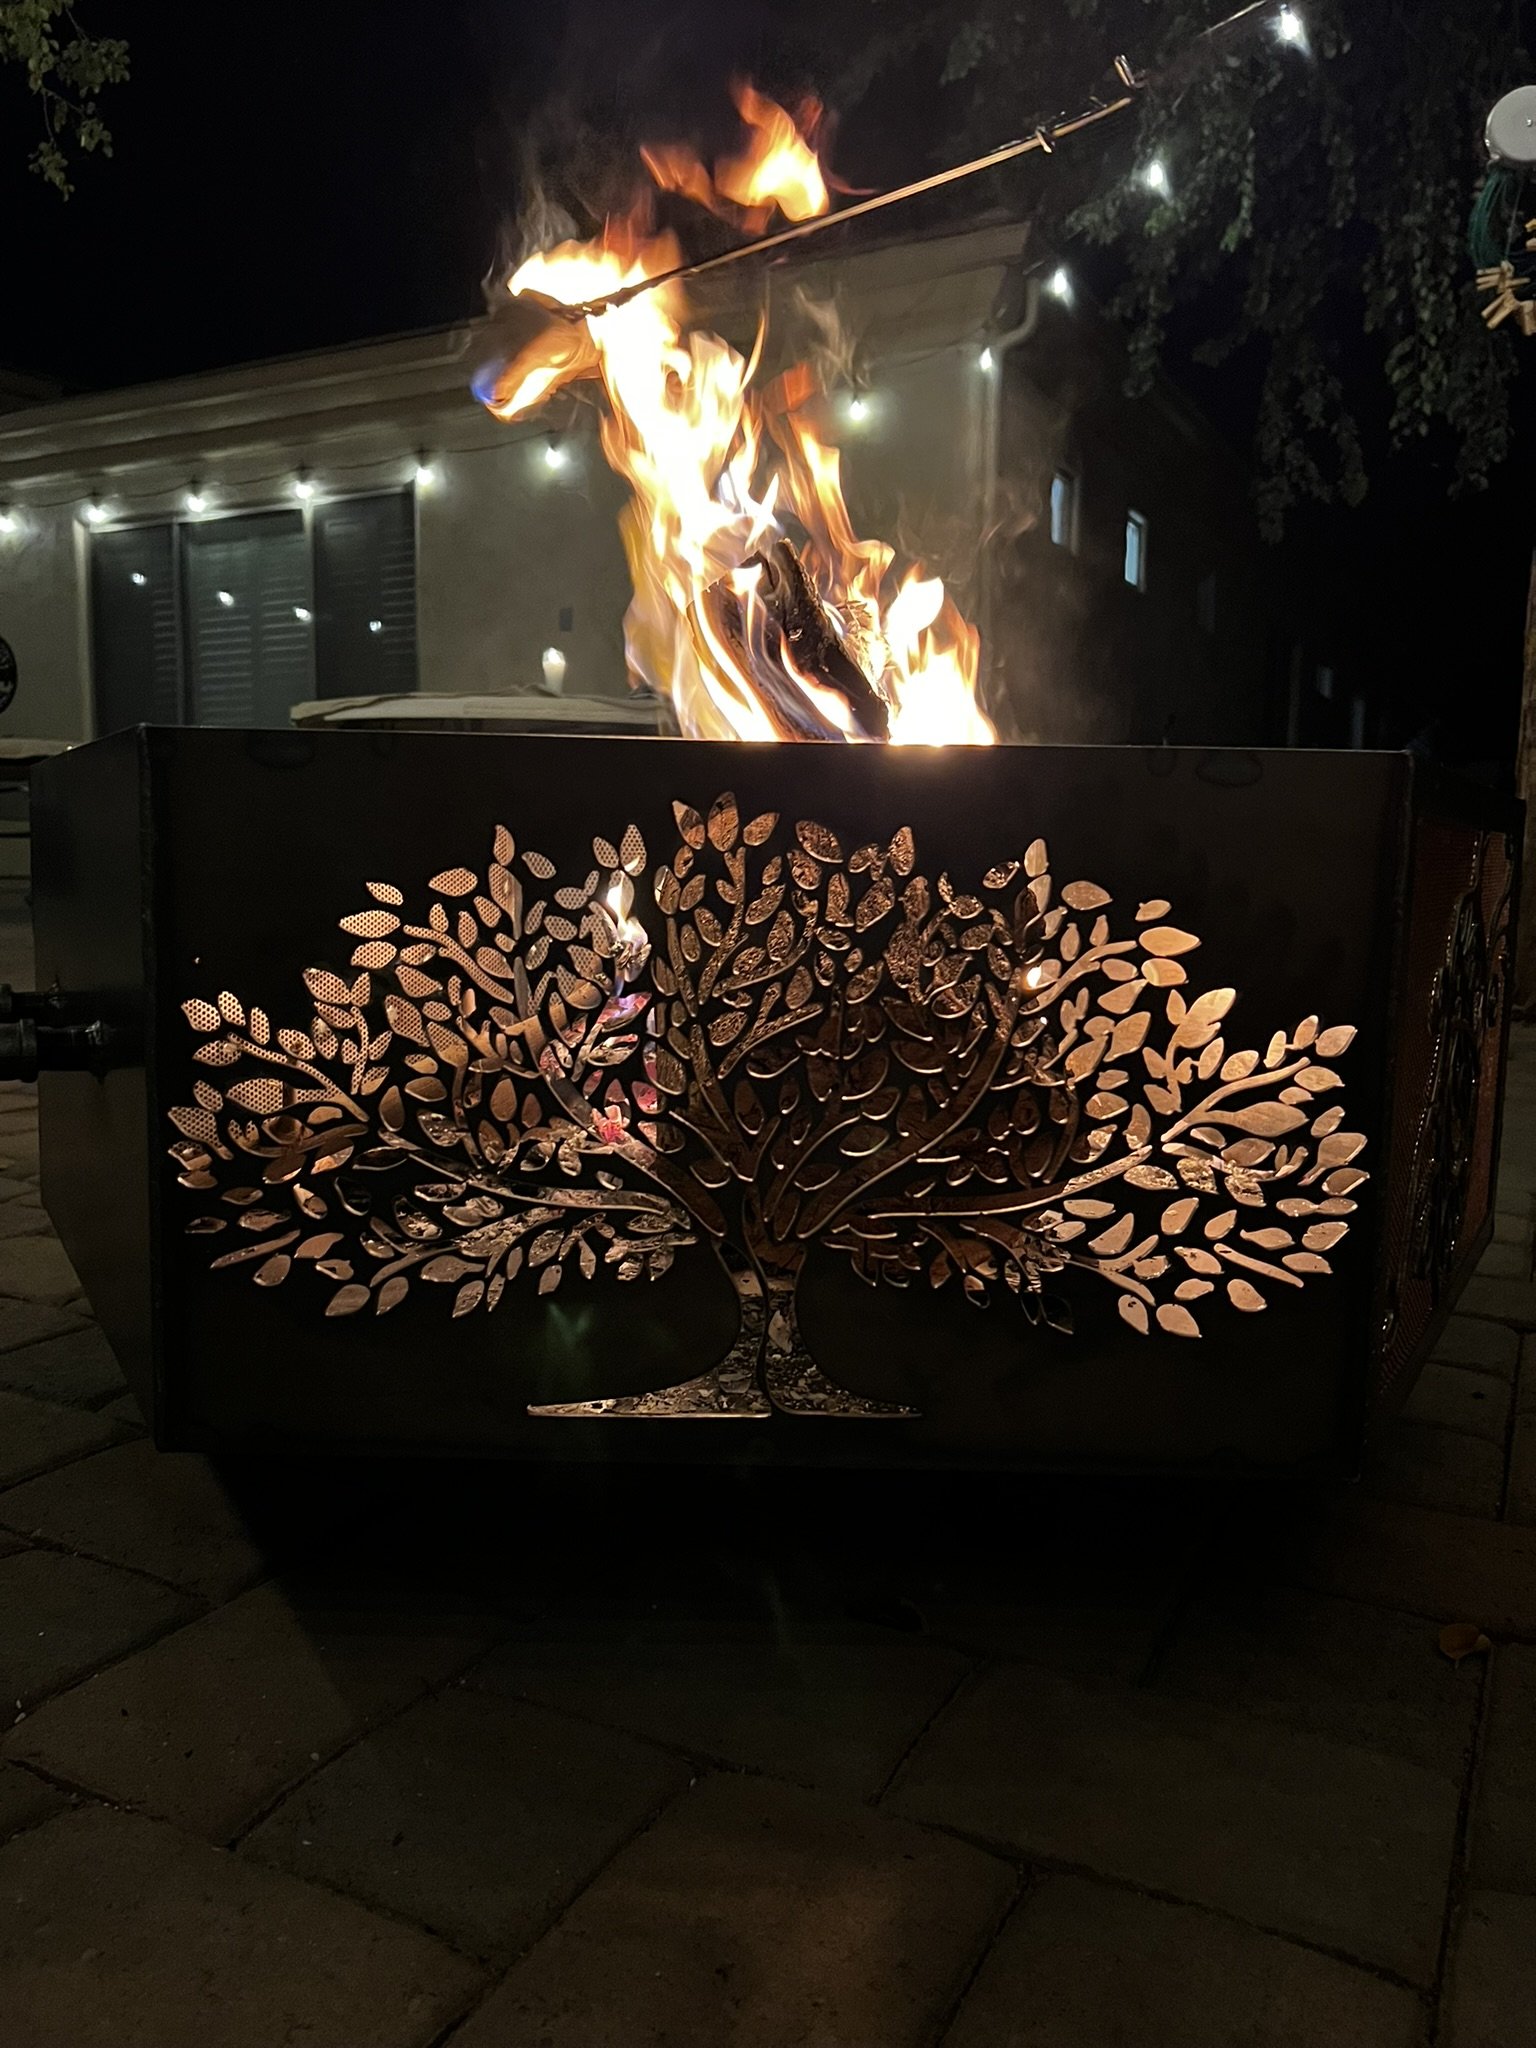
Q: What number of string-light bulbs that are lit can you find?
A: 11